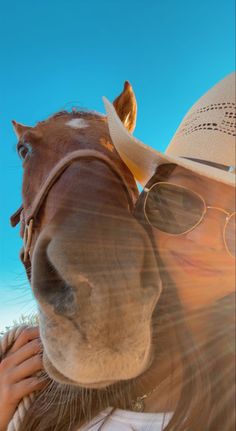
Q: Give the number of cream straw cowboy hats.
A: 1